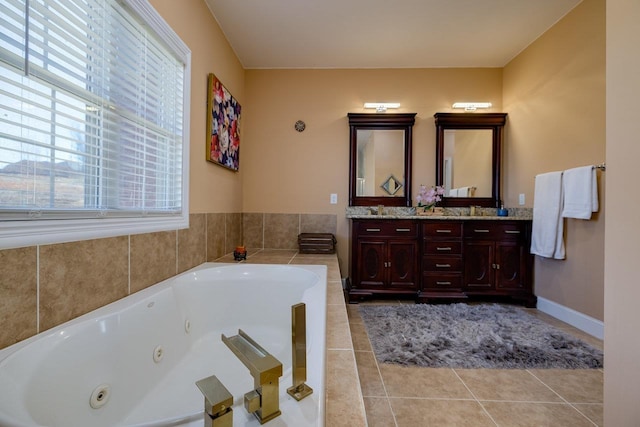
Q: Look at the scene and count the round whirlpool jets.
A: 3